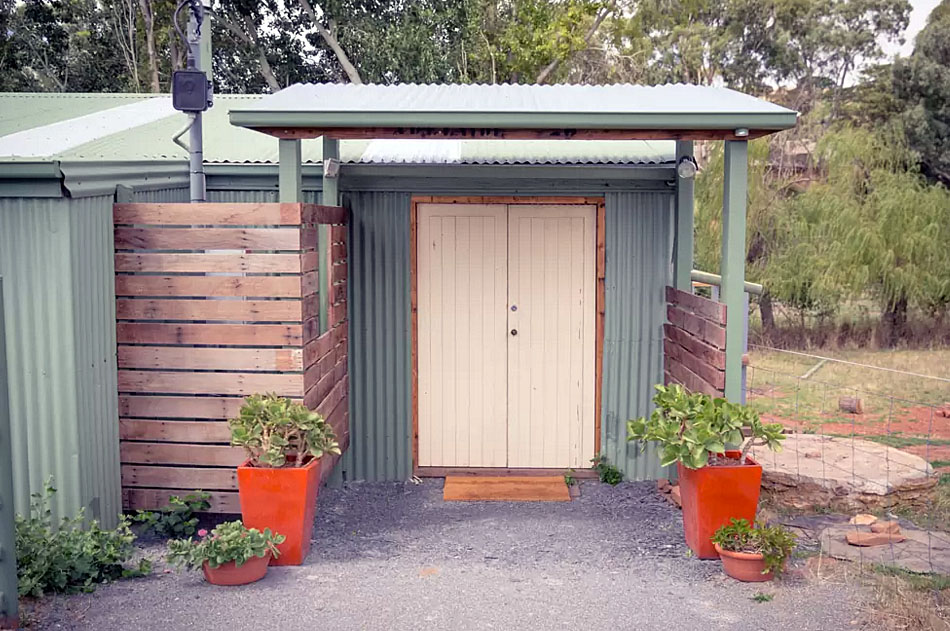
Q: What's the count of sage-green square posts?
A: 4